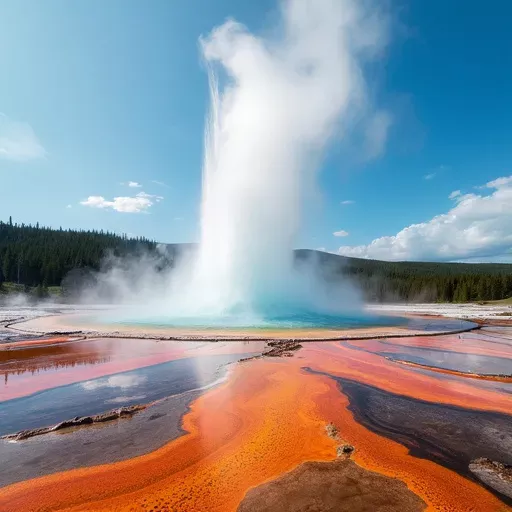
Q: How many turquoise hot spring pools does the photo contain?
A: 1